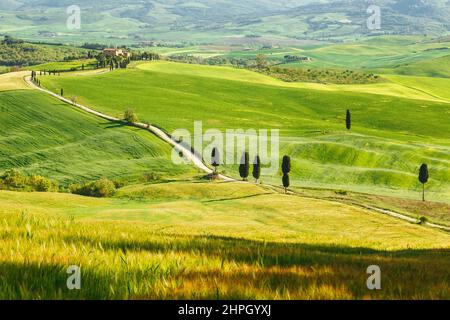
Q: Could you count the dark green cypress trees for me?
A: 6